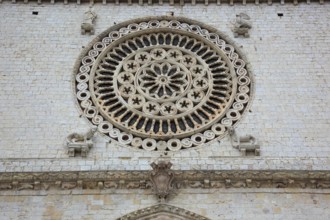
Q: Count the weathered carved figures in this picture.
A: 4